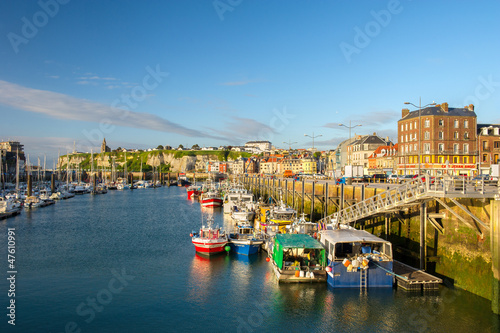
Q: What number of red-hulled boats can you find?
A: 3